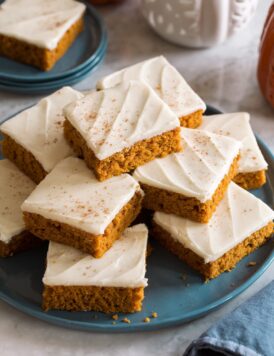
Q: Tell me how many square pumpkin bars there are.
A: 10